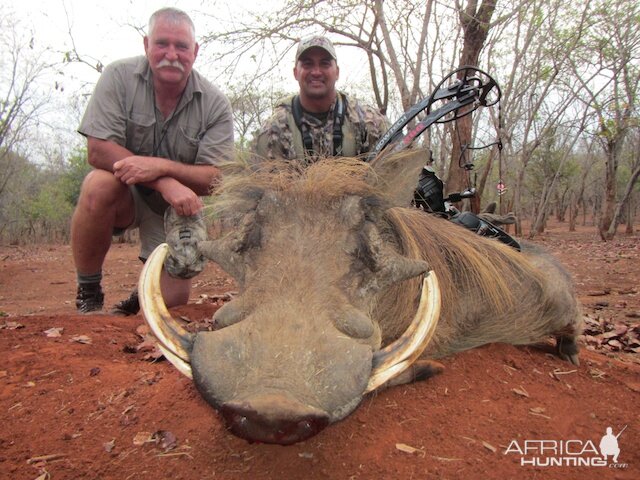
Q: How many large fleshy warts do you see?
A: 4